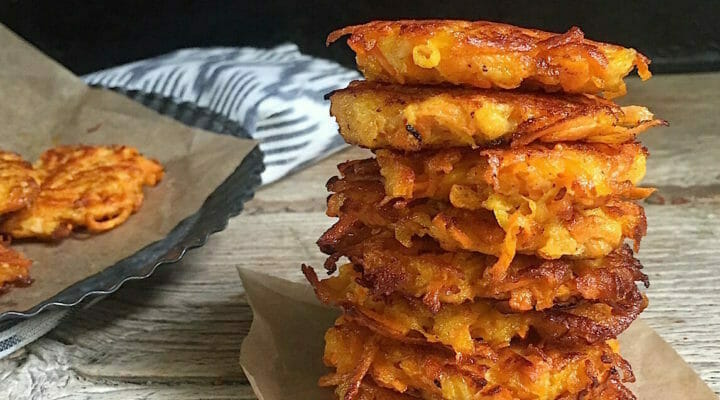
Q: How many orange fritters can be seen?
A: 11